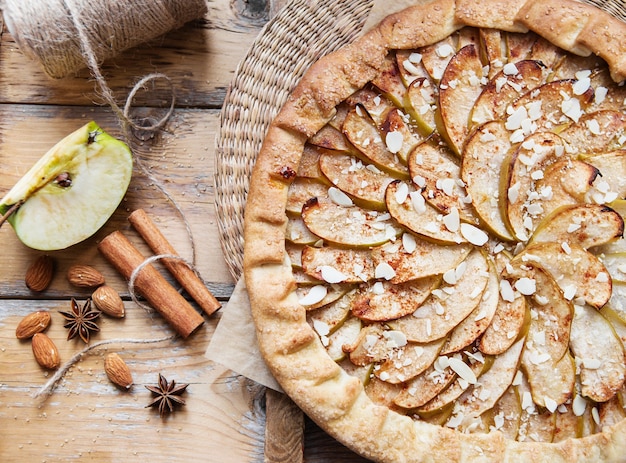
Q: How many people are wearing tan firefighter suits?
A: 0